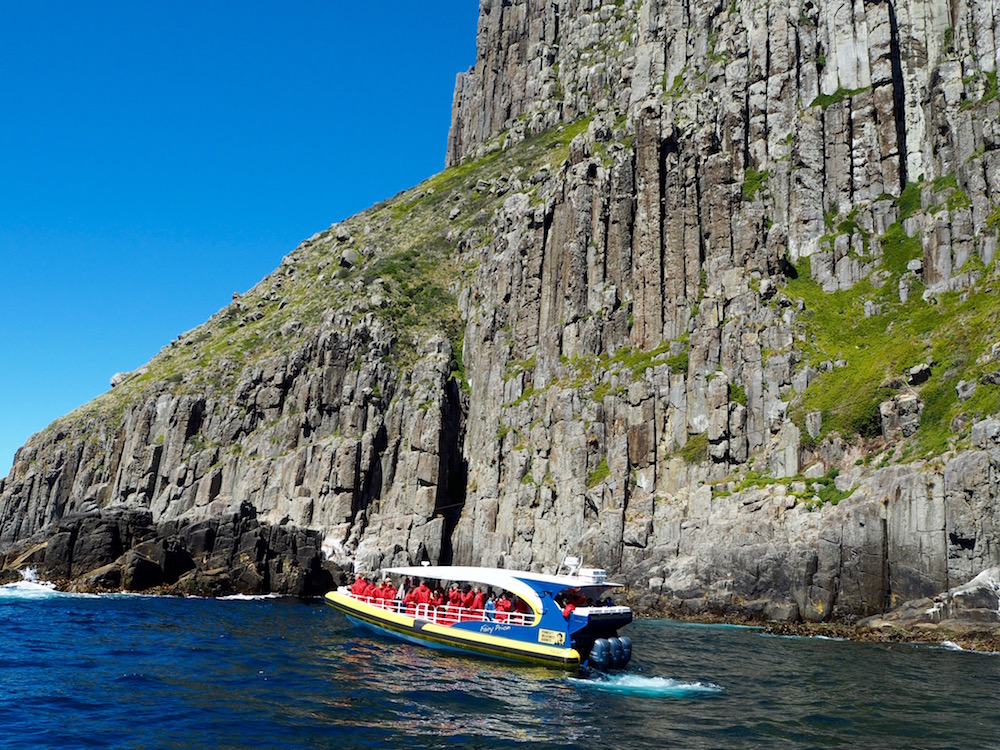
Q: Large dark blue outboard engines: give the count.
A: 3